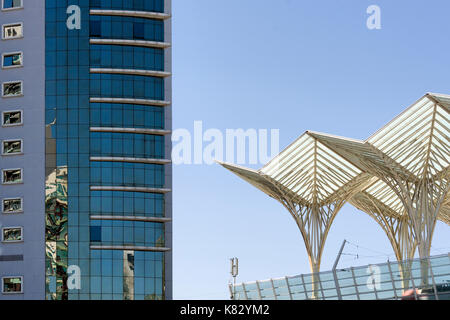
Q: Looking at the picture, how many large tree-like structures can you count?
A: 3